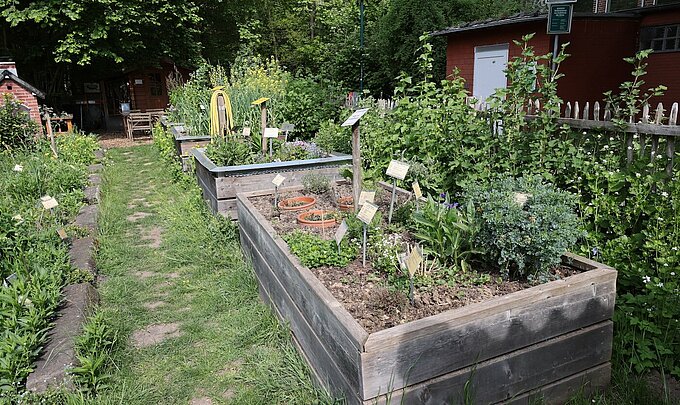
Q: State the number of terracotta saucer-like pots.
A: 3